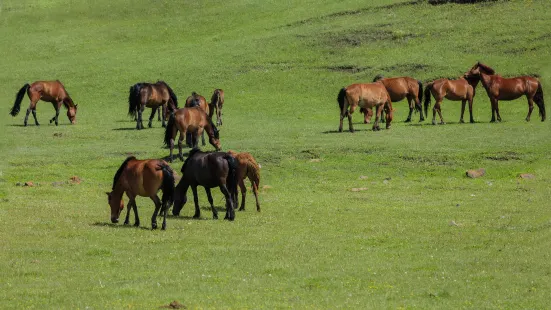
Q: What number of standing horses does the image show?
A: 12